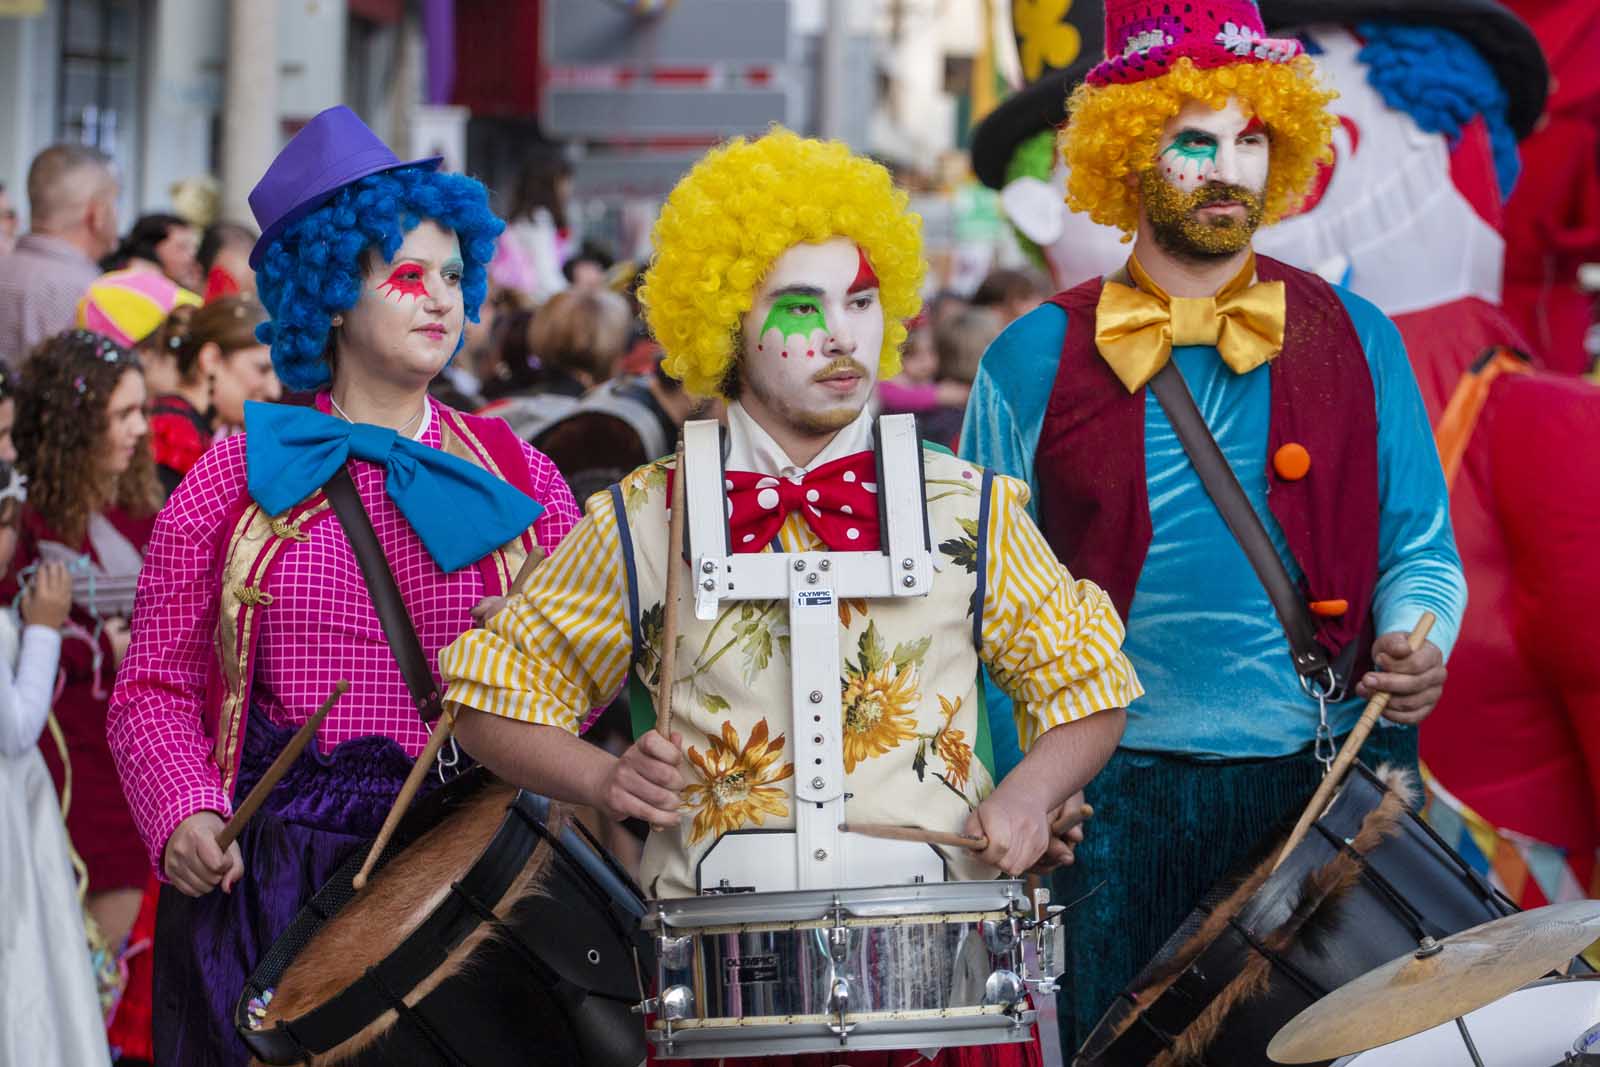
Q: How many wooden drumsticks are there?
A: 6